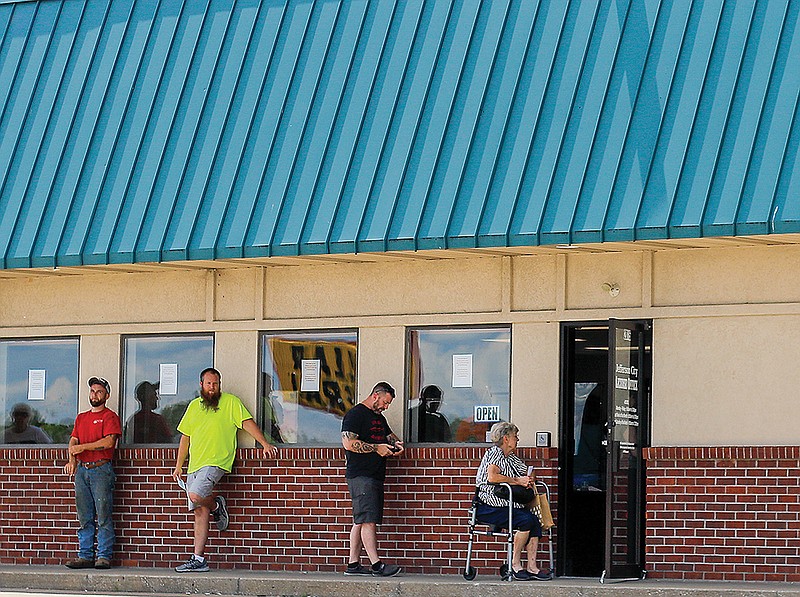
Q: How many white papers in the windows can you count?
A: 4